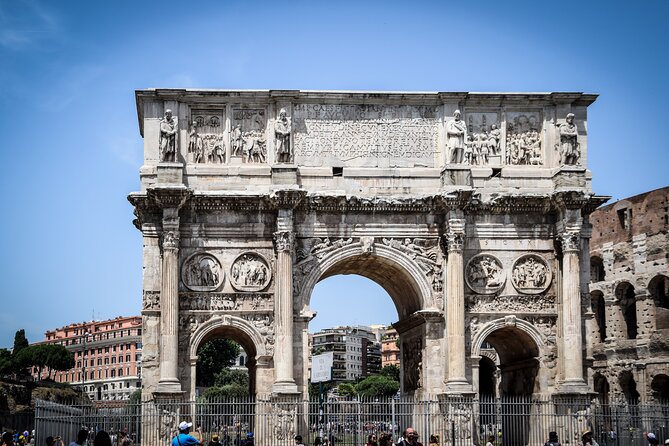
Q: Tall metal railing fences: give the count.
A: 1